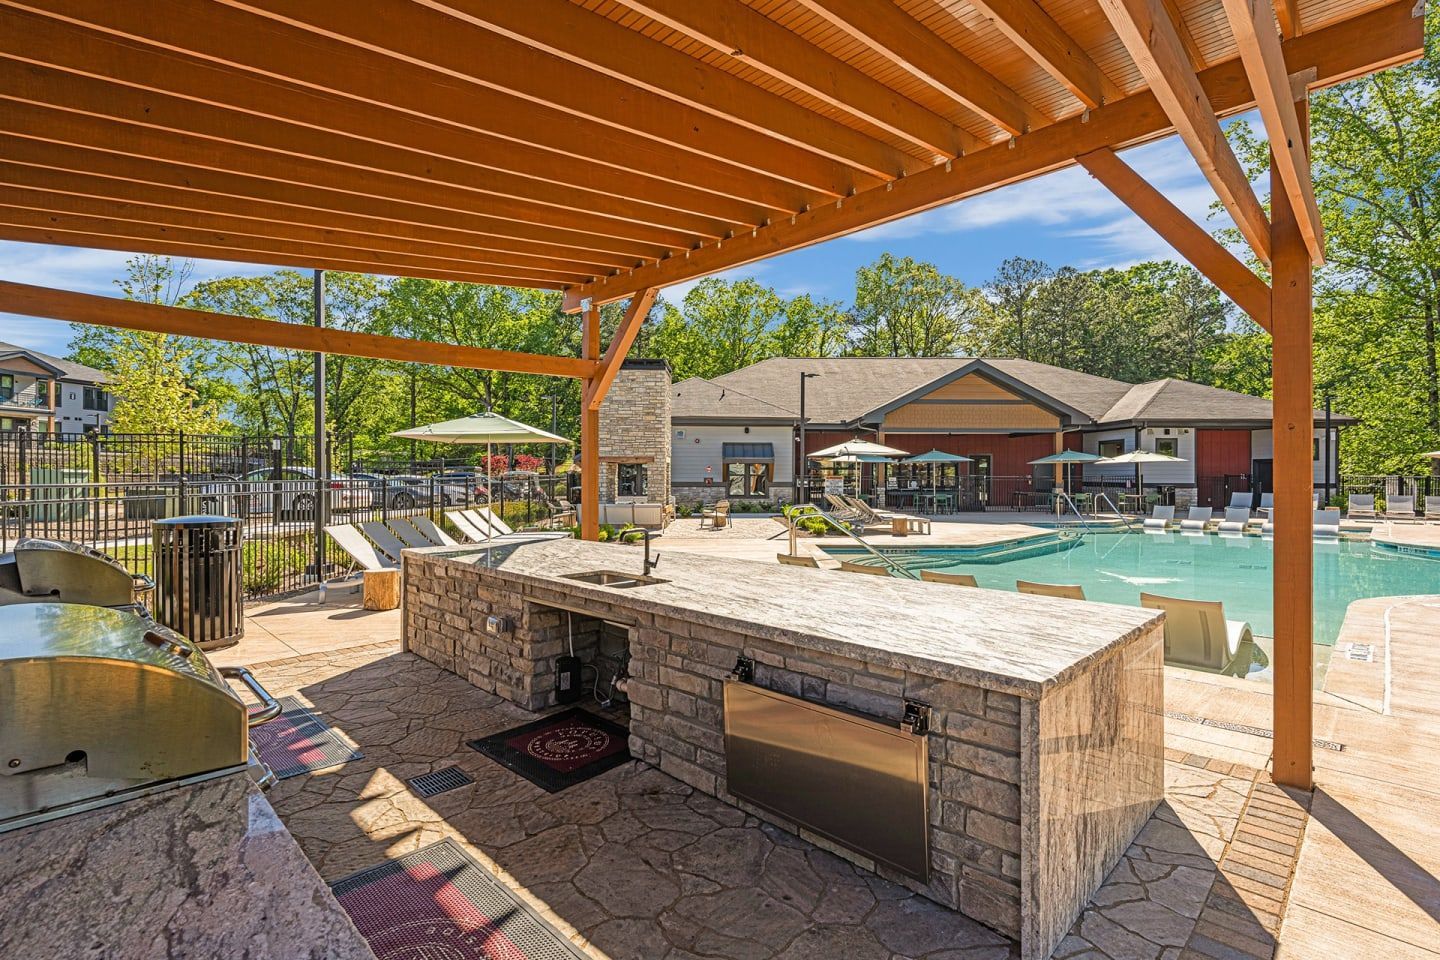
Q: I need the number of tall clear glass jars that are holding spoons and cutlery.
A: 0